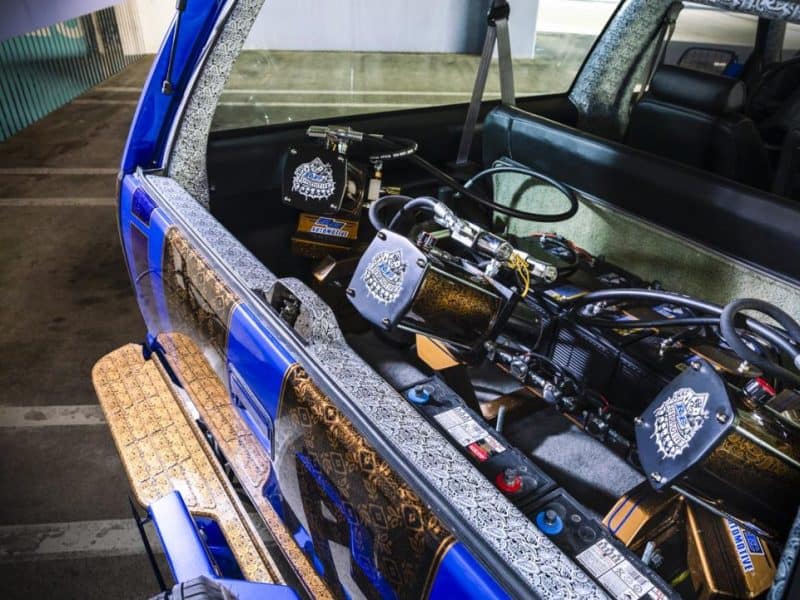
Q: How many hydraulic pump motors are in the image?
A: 3